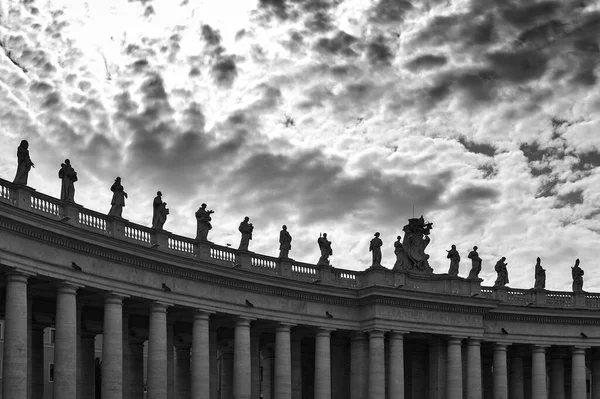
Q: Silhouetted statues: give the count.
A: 15